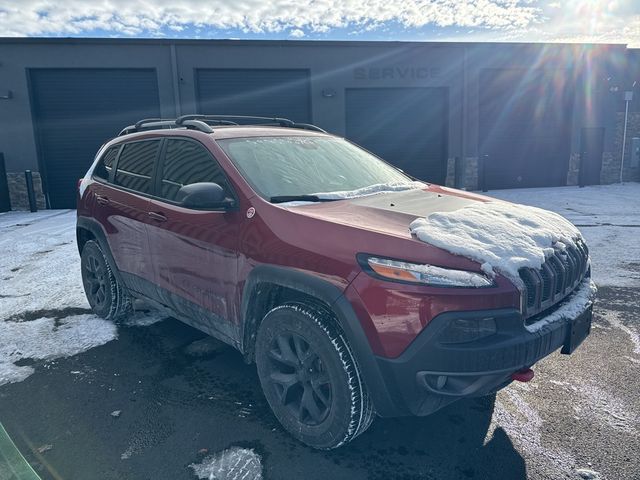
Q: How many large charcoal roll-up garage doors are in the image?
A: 4